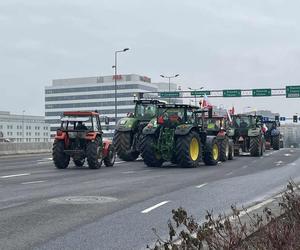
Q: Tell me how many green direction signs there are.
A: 5